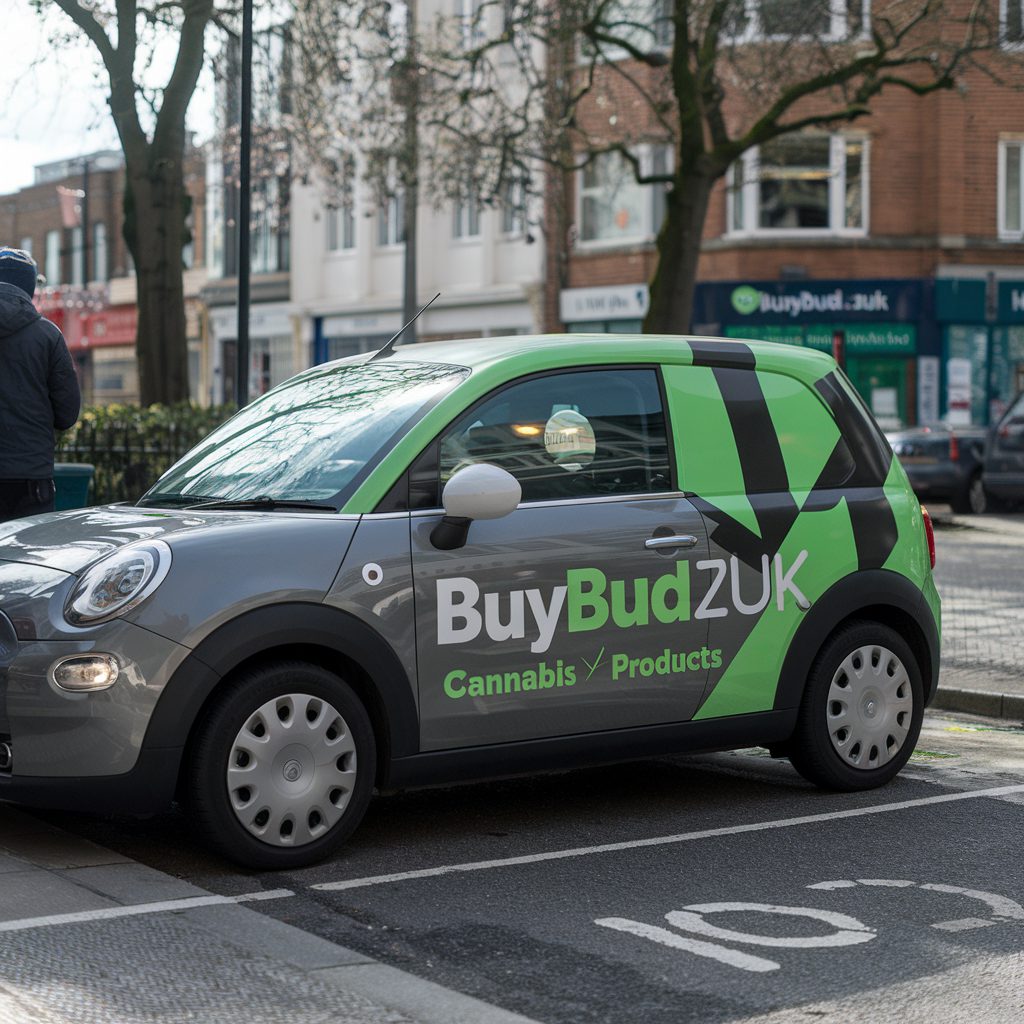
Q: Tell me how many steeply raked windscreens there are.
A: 1